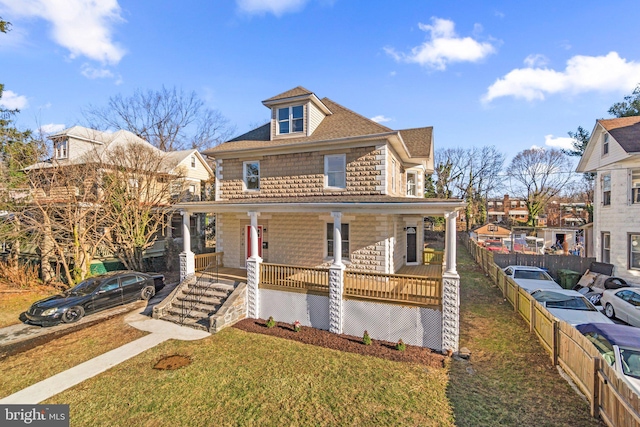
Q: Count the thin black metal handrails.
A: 1